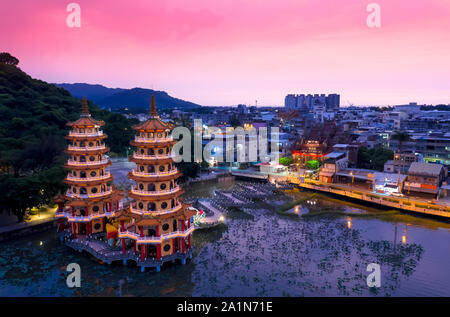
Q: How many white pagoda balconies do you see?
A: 12